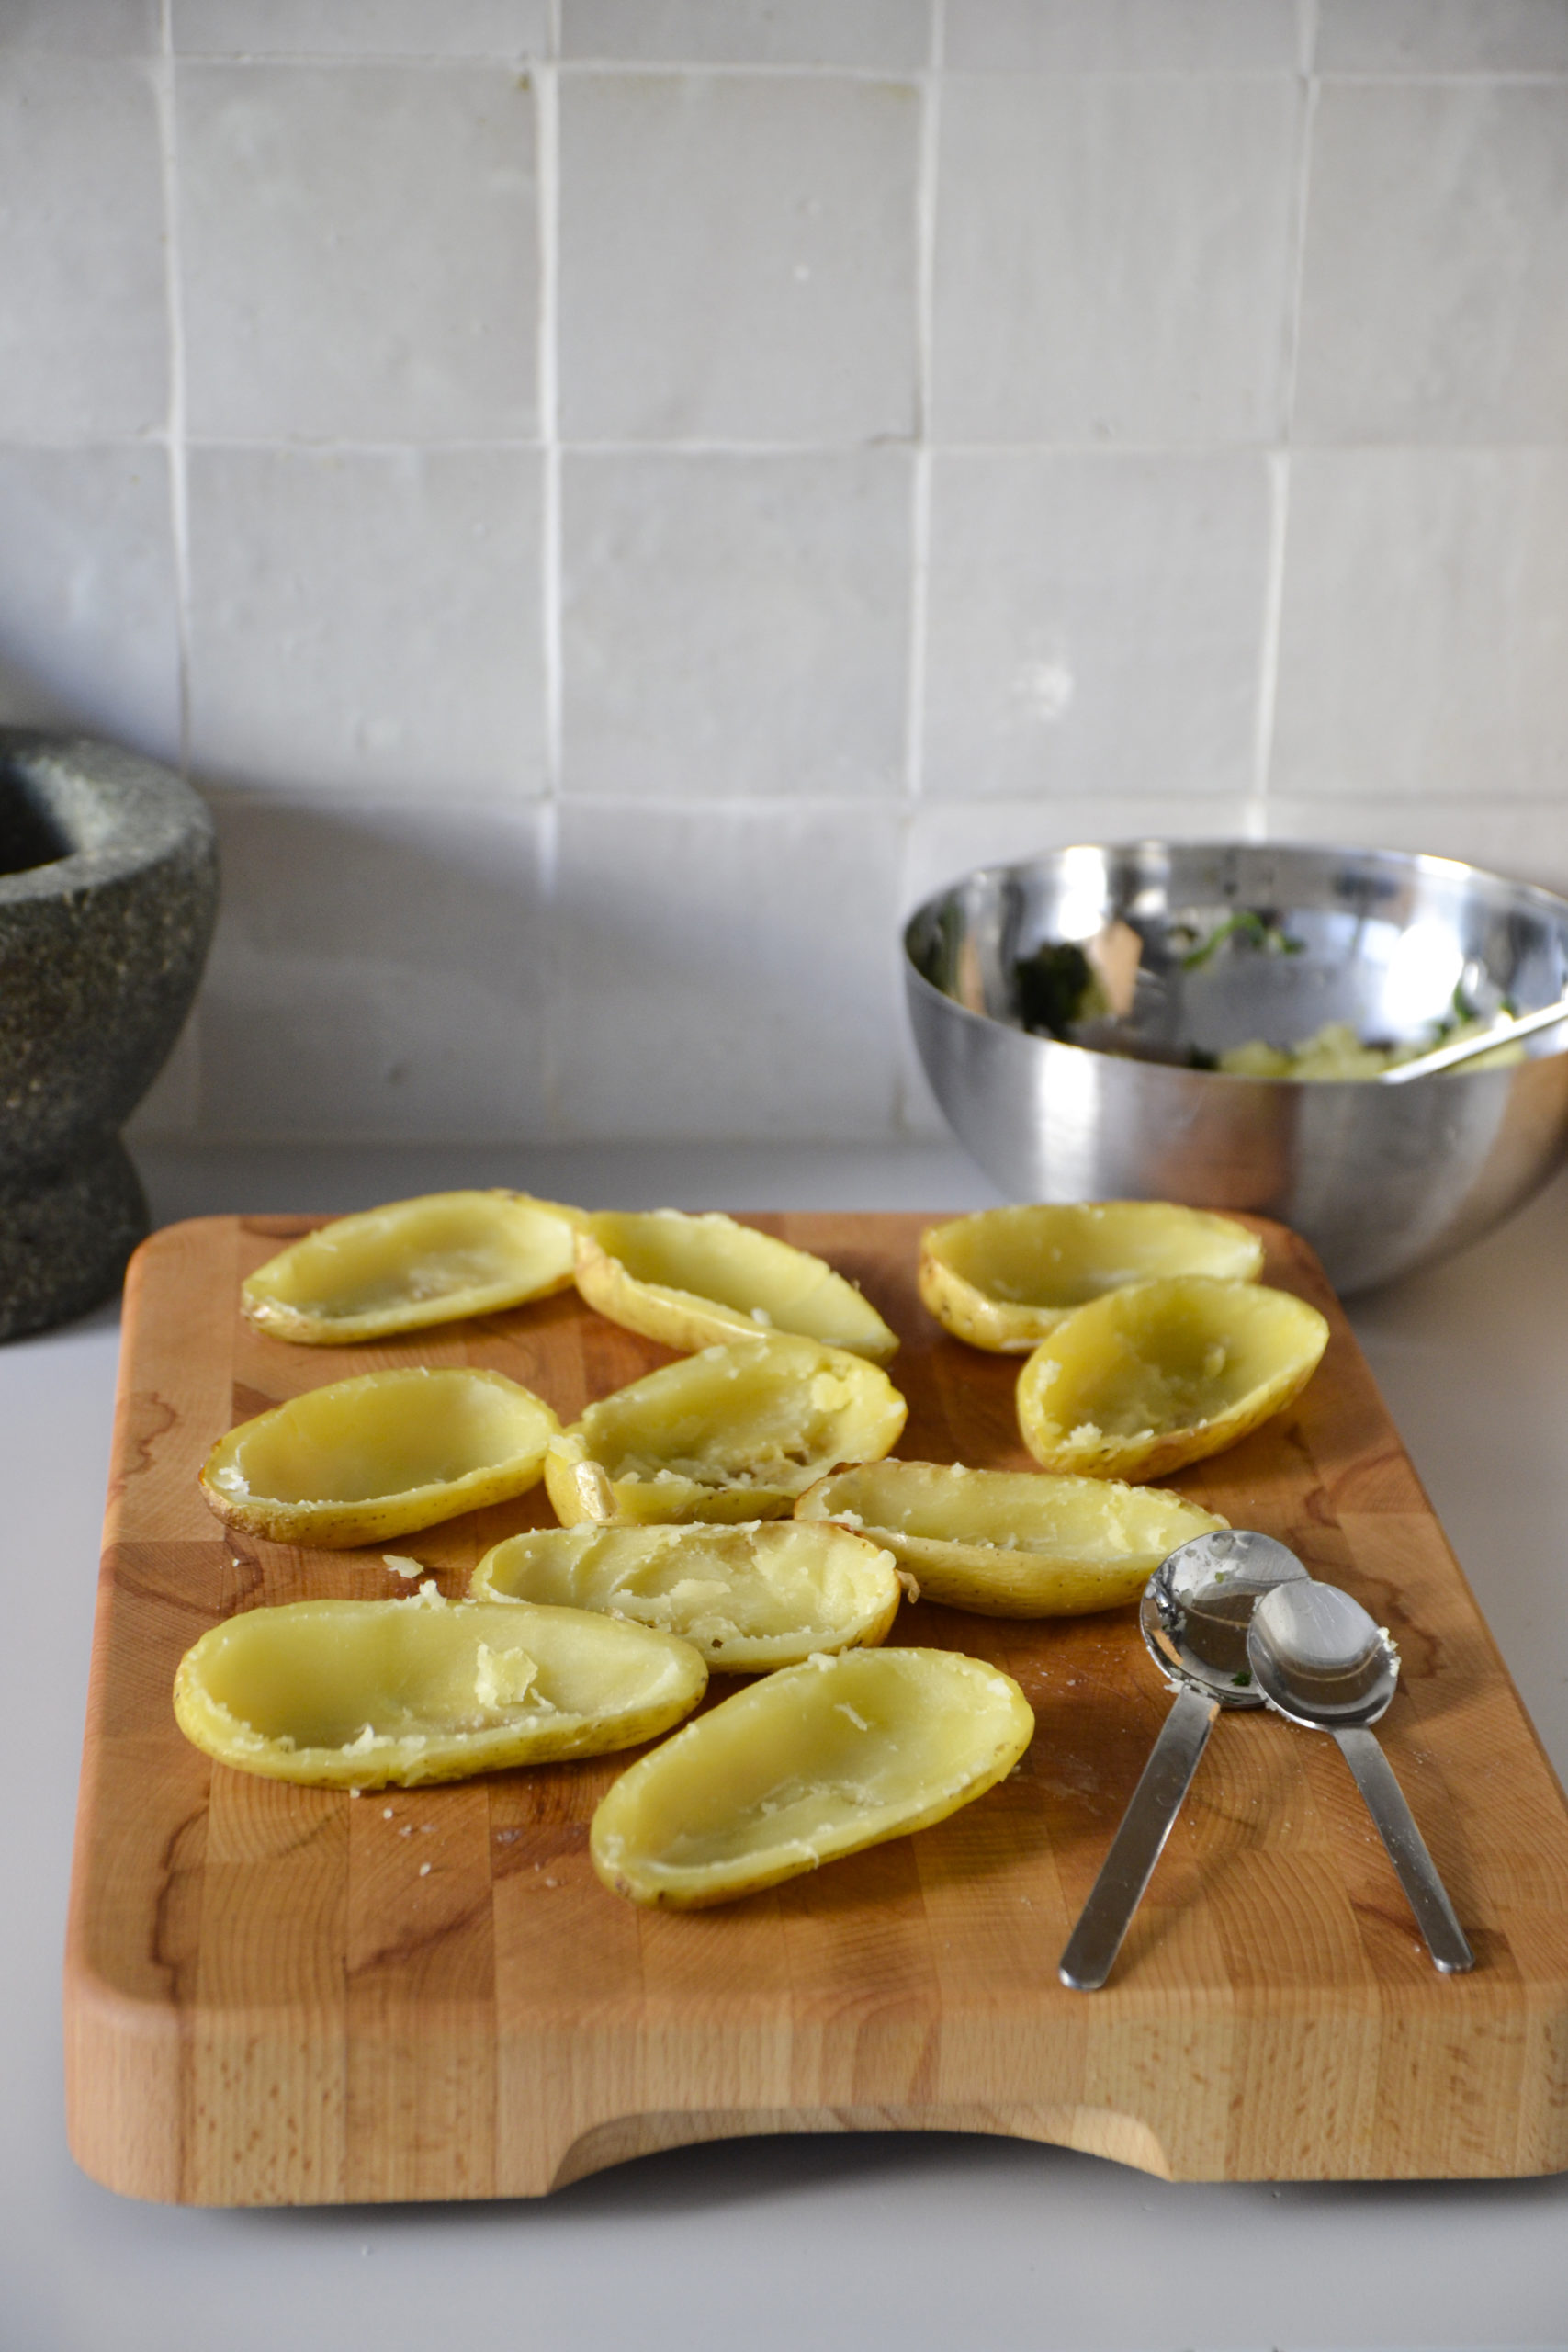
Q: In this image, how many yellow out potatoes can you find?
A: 10